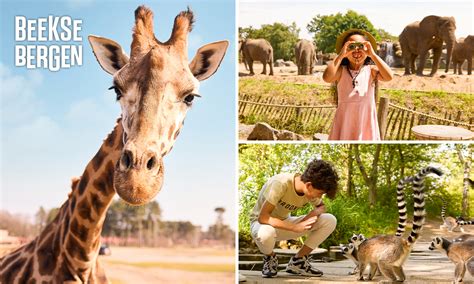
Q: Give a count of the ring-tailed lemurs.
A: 4